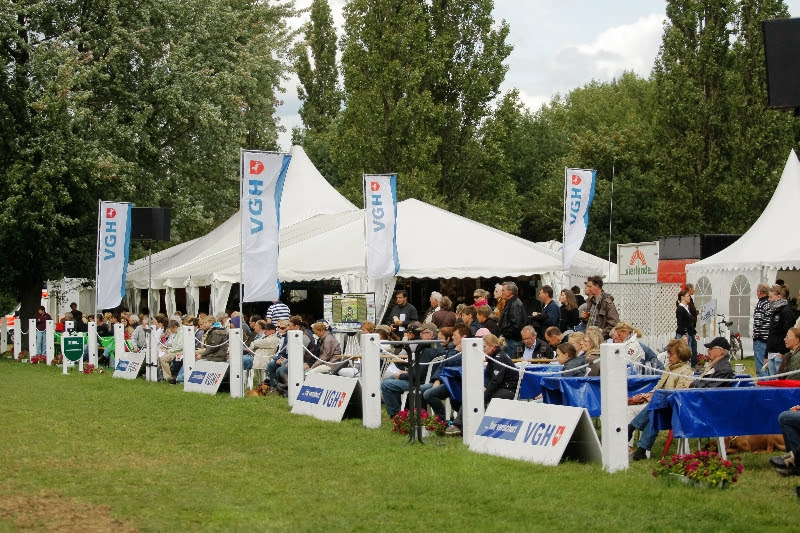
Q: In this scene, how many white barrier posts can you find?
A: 14